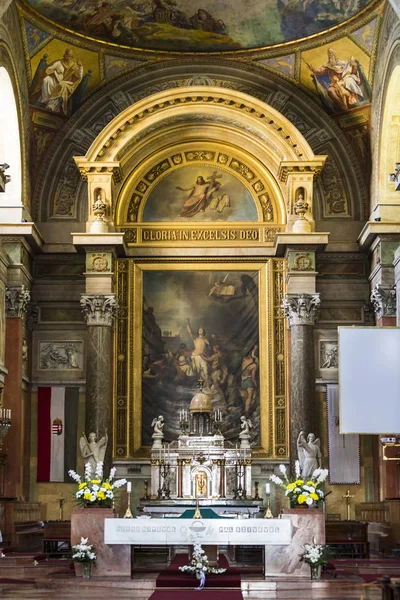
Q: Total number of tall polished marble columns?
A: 2